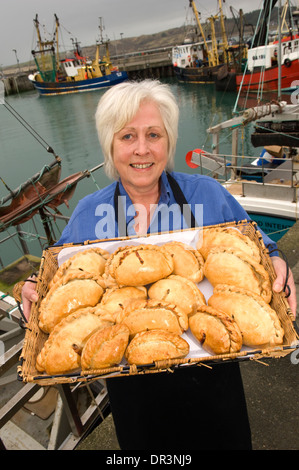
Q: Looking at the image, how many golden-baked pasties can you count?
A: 14